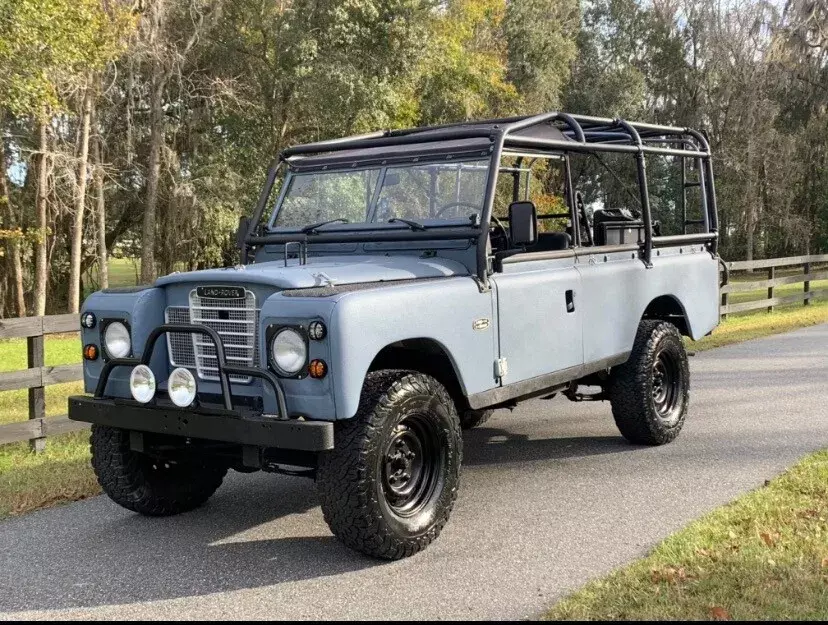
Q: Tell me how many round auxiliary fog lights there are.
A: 2